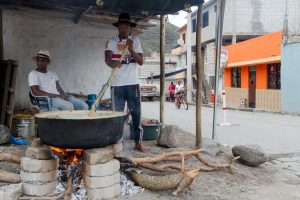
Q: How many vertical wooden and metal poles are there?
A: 3